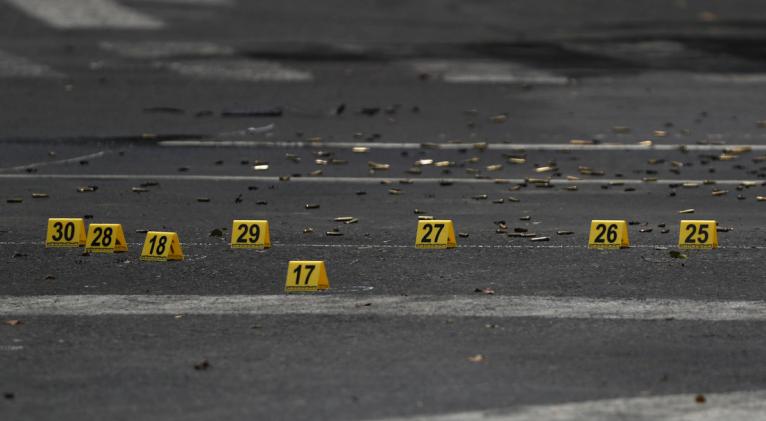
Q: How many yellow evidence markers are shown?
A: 8